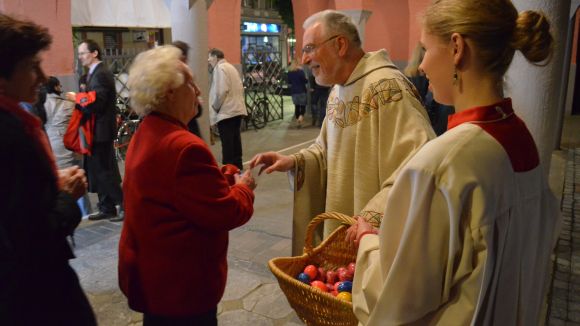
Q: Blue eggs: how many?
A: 2